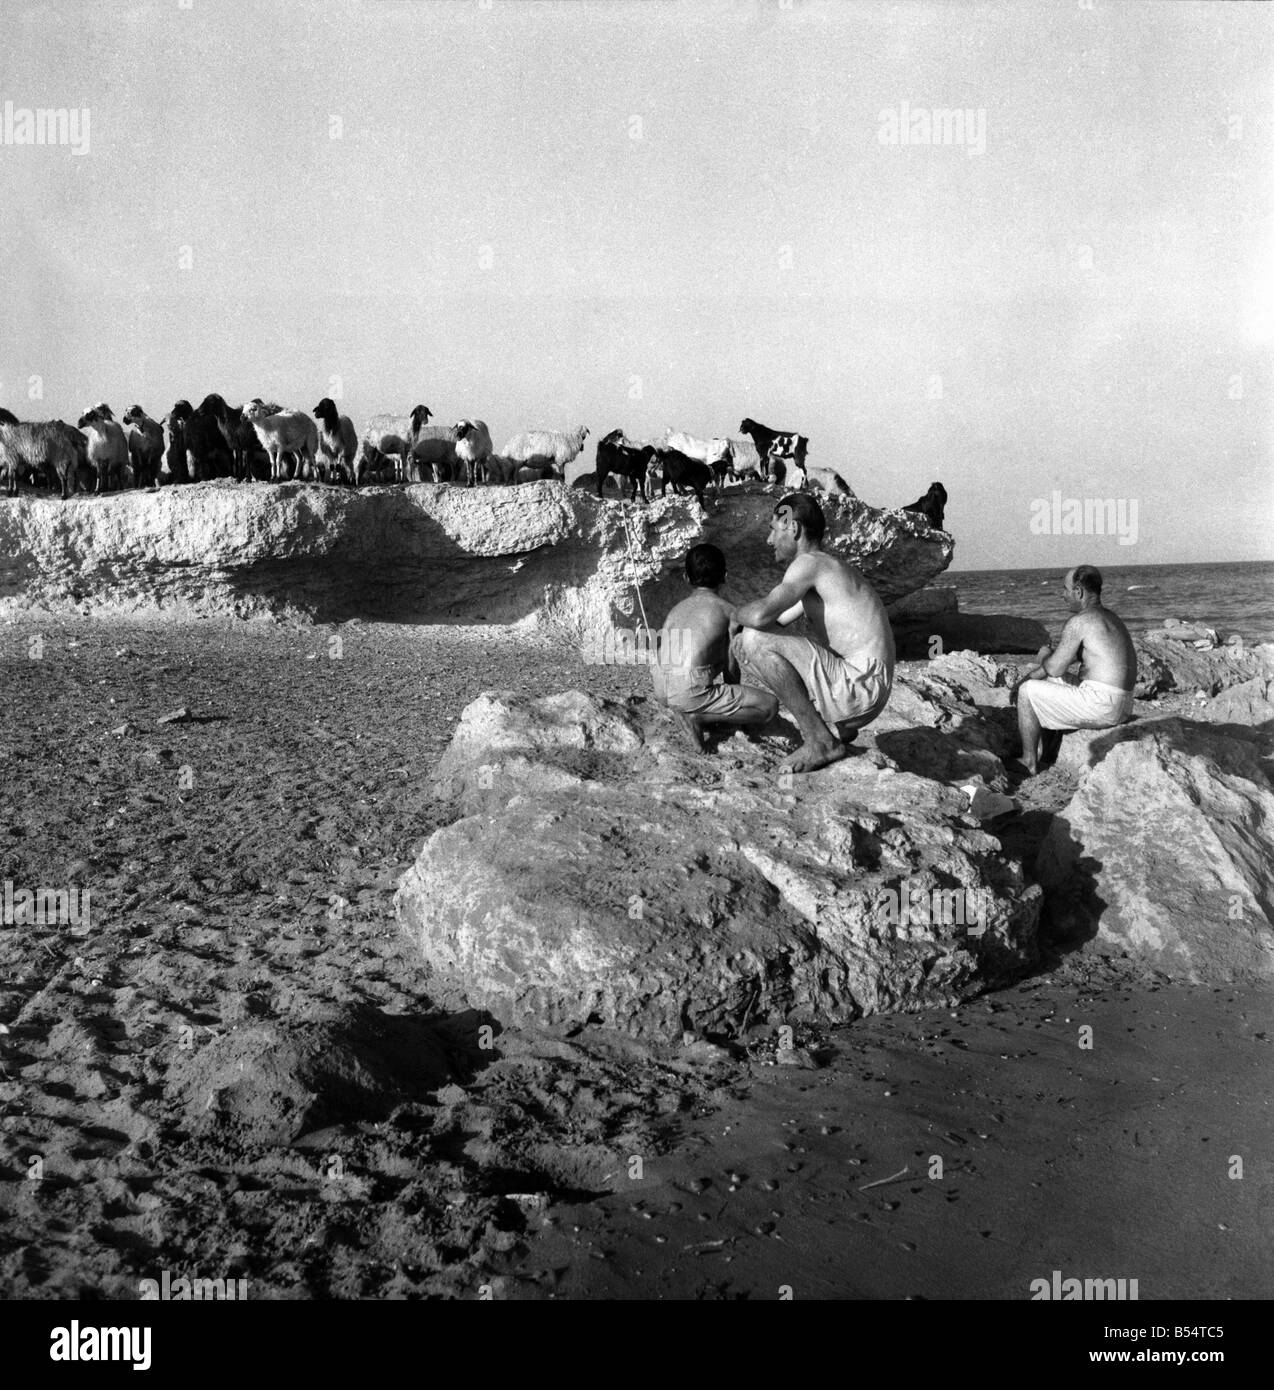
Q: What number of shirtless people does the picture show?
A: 3